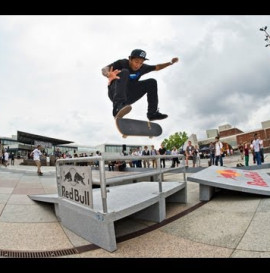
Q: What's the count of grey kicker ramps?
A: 2